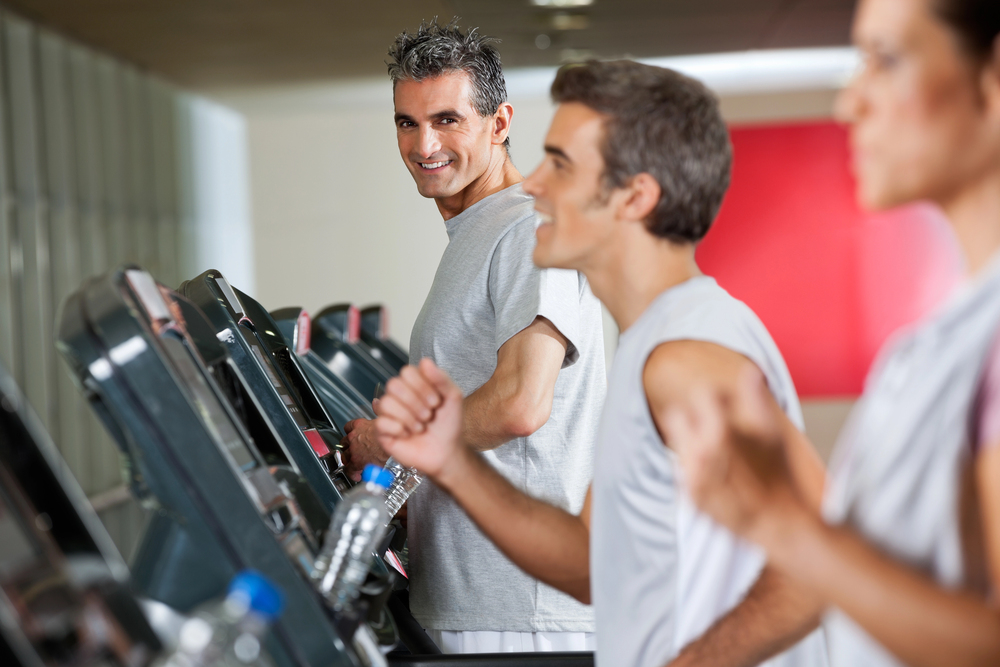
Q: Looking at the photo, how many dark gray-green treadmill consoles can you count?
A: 6